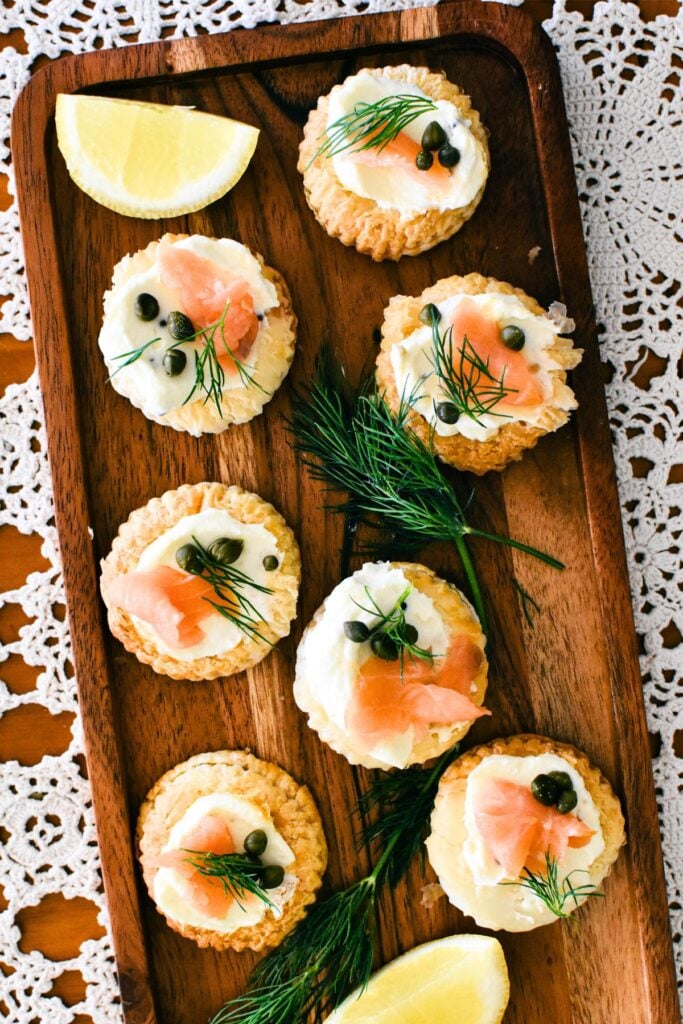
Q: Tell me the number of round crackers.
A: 7